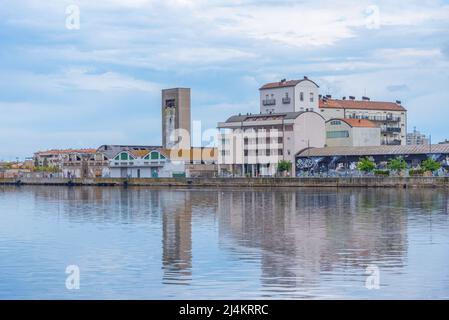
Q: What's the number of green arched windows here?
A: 2